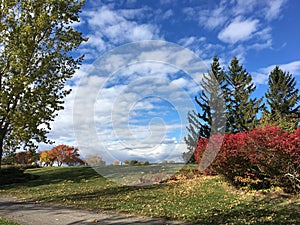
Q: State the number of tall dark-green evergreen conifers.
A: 3